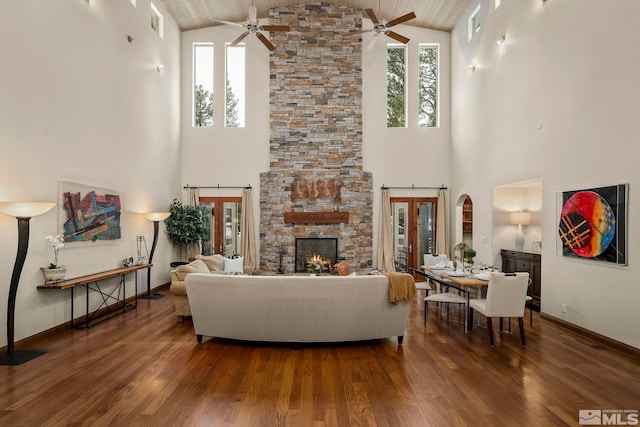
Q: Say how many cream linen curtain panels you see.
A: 4